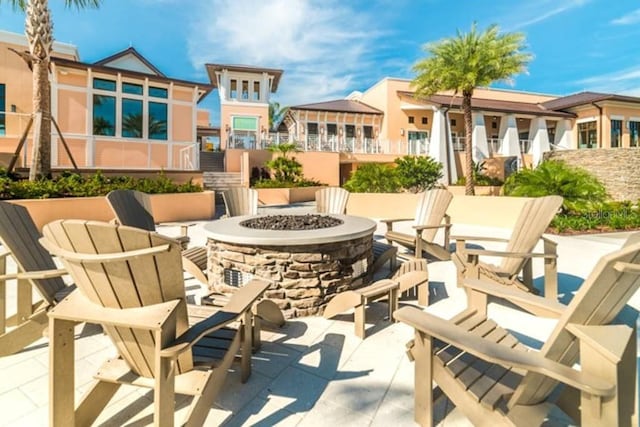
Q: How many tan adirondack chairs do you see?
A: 8